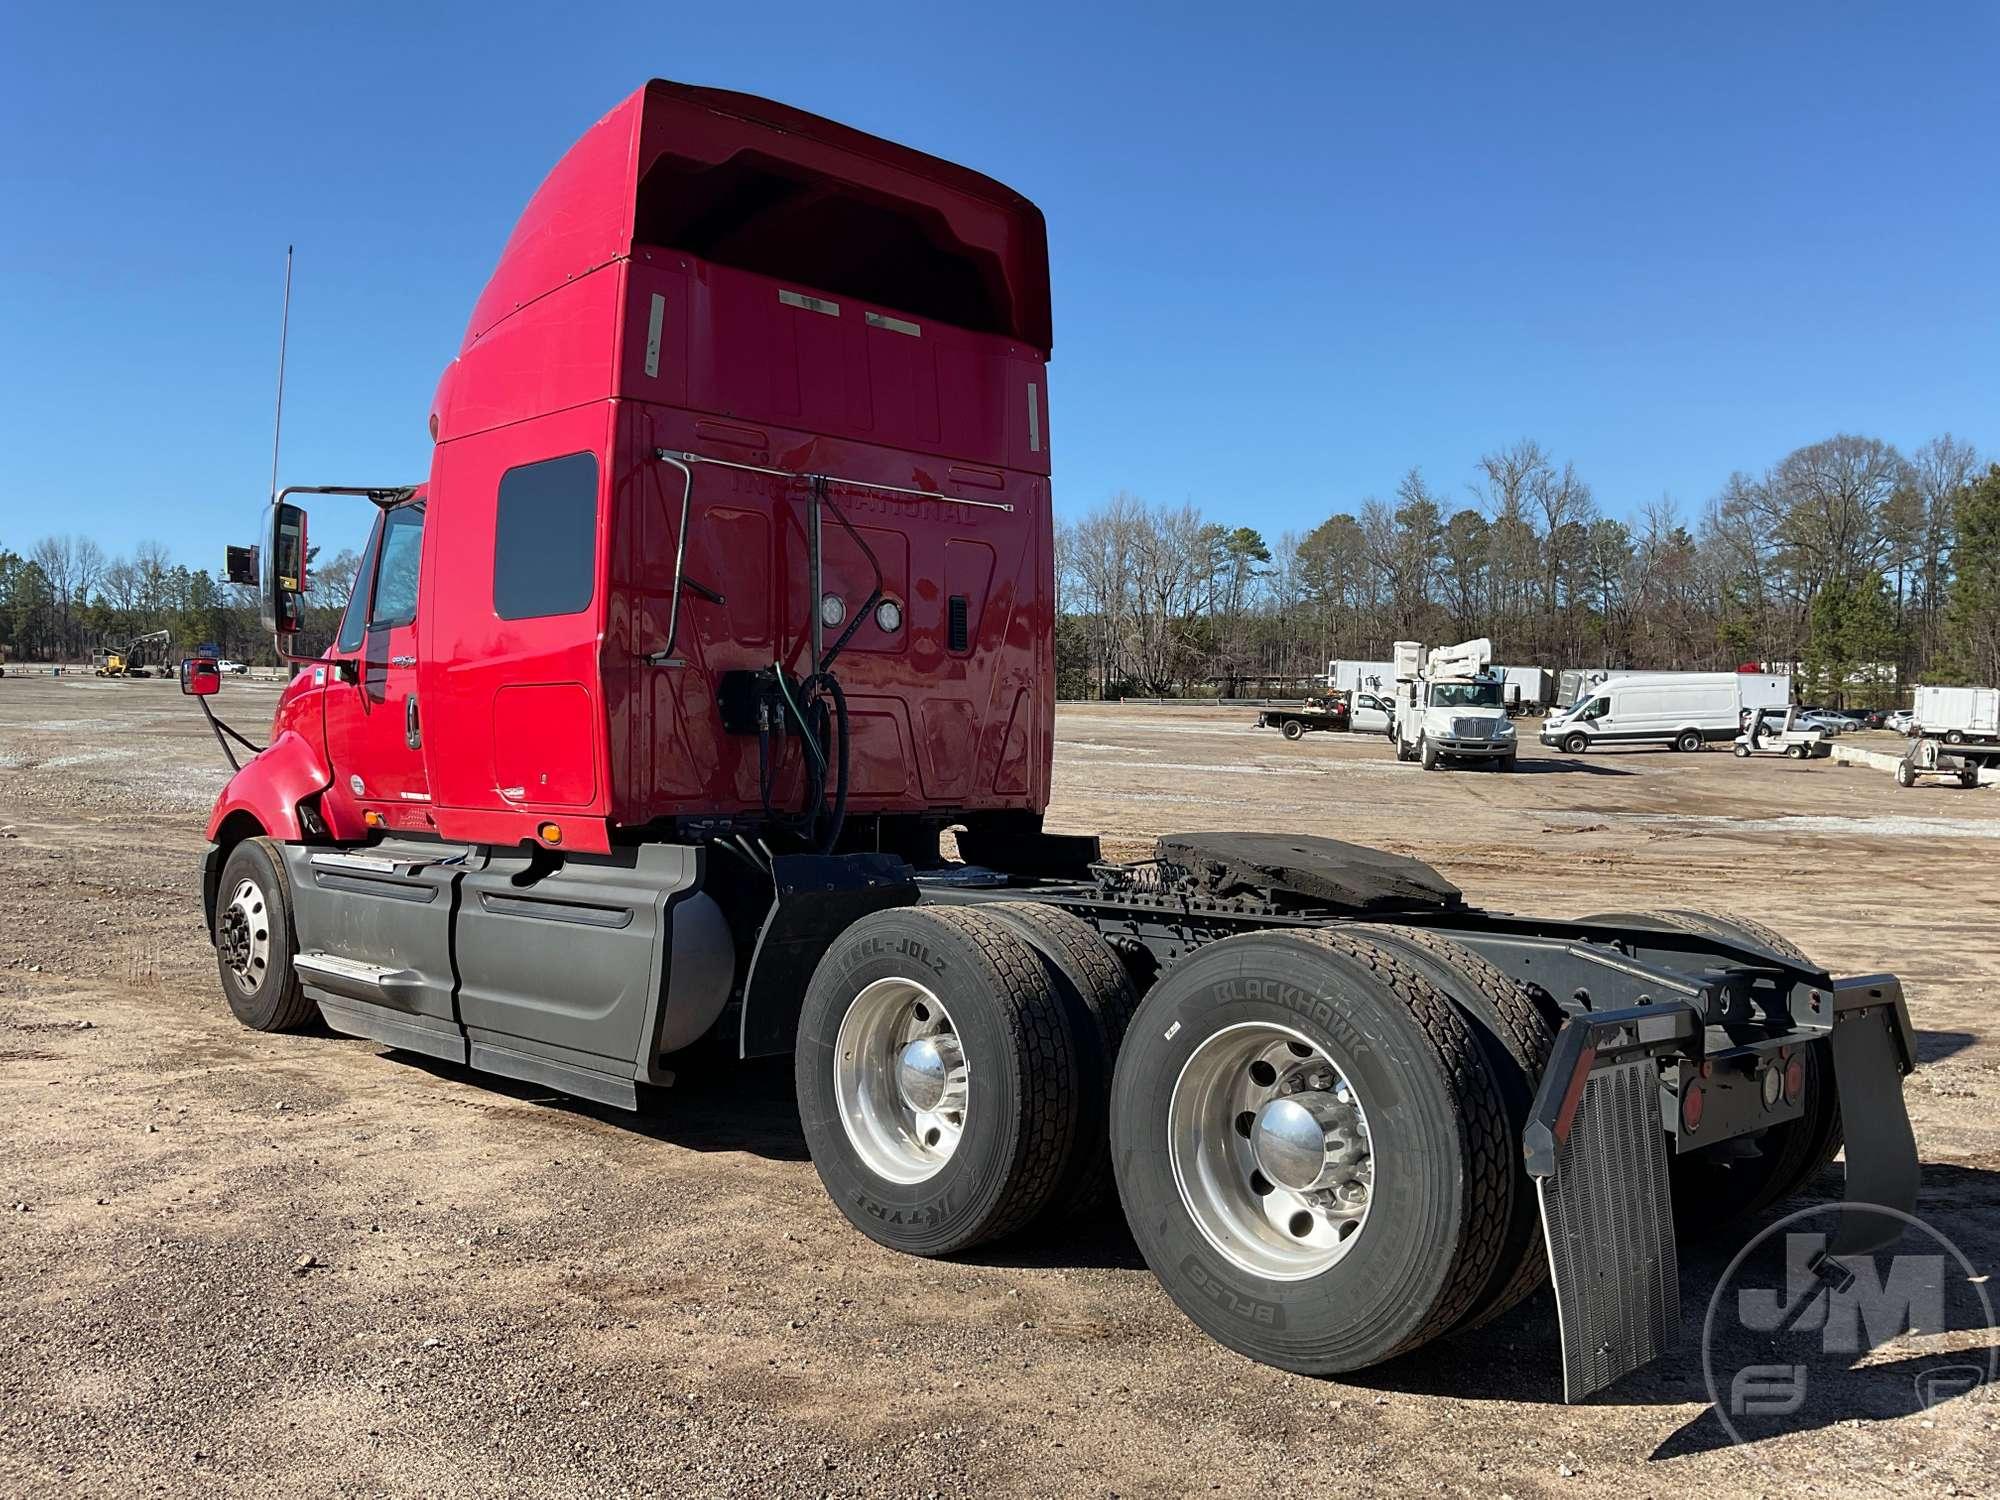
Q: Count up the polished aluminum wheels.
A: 3